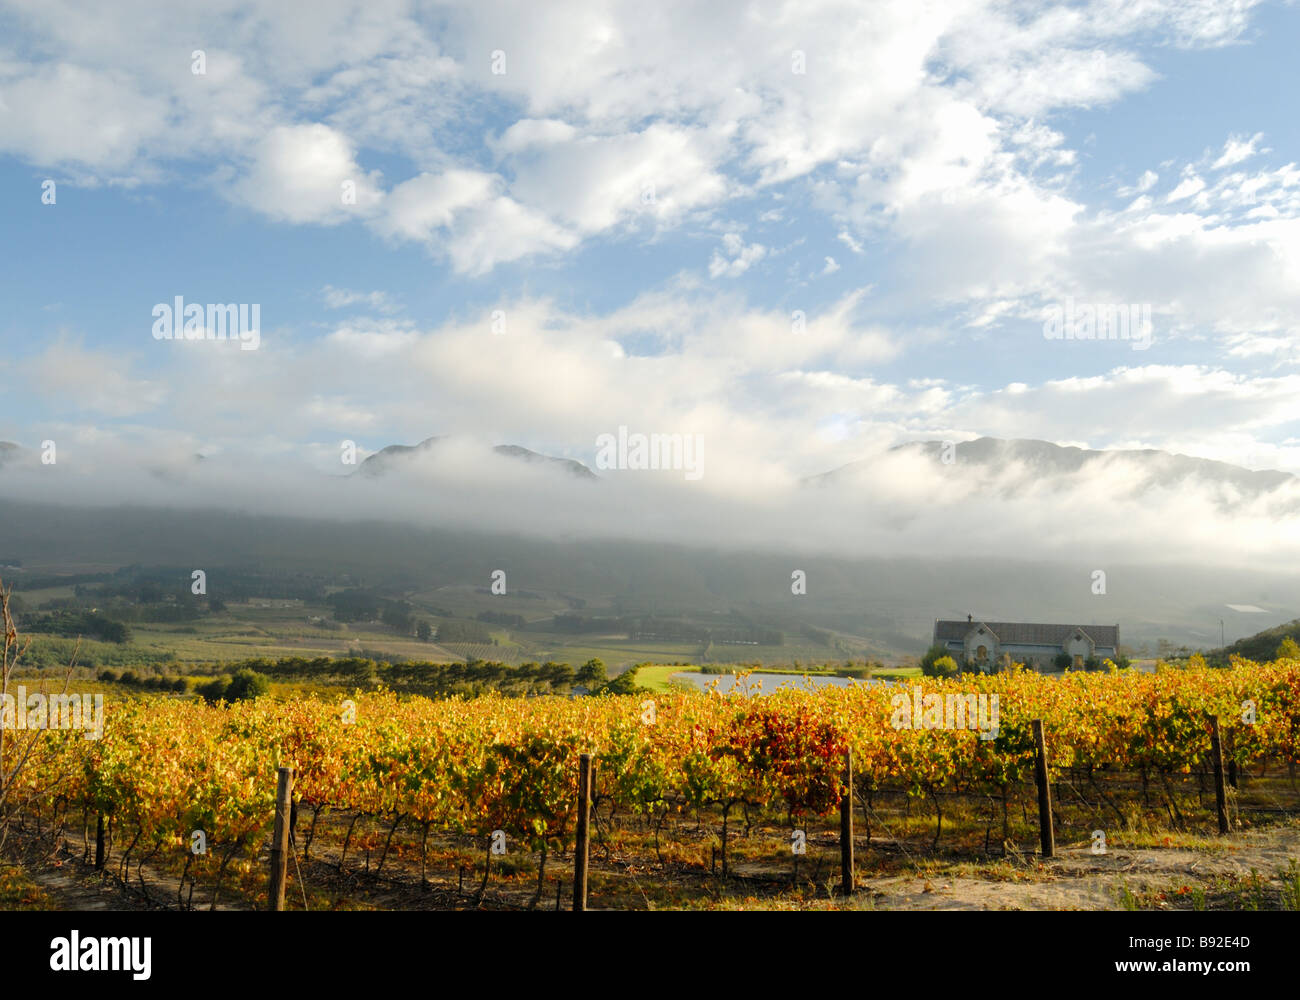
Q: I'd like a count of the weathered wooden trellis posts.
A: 5